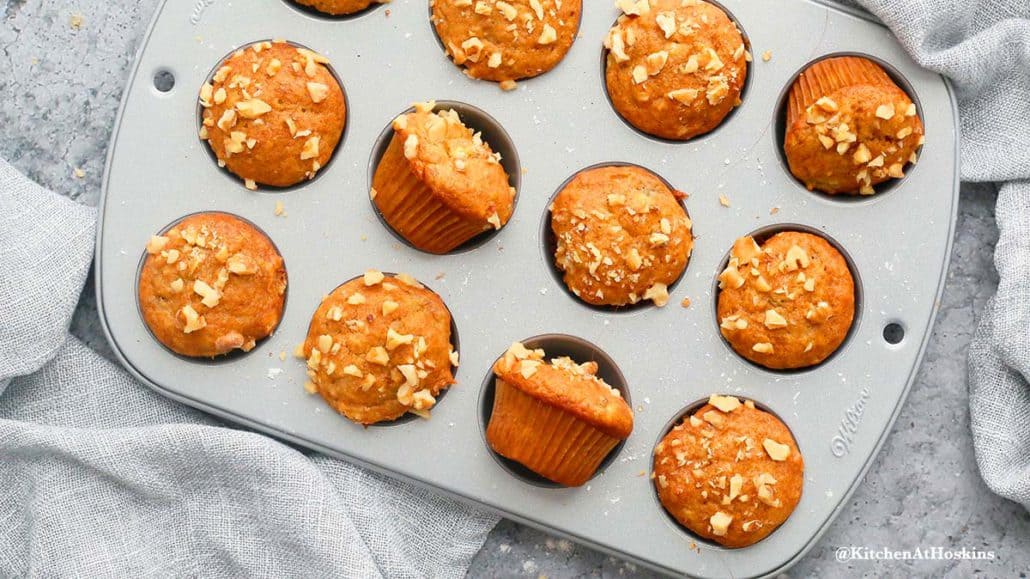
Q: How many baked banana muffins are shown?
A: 12